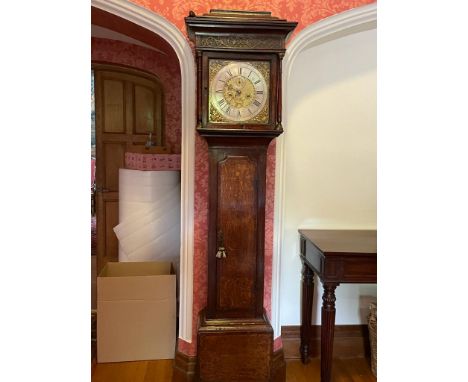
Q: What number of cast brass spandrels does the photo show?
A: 4